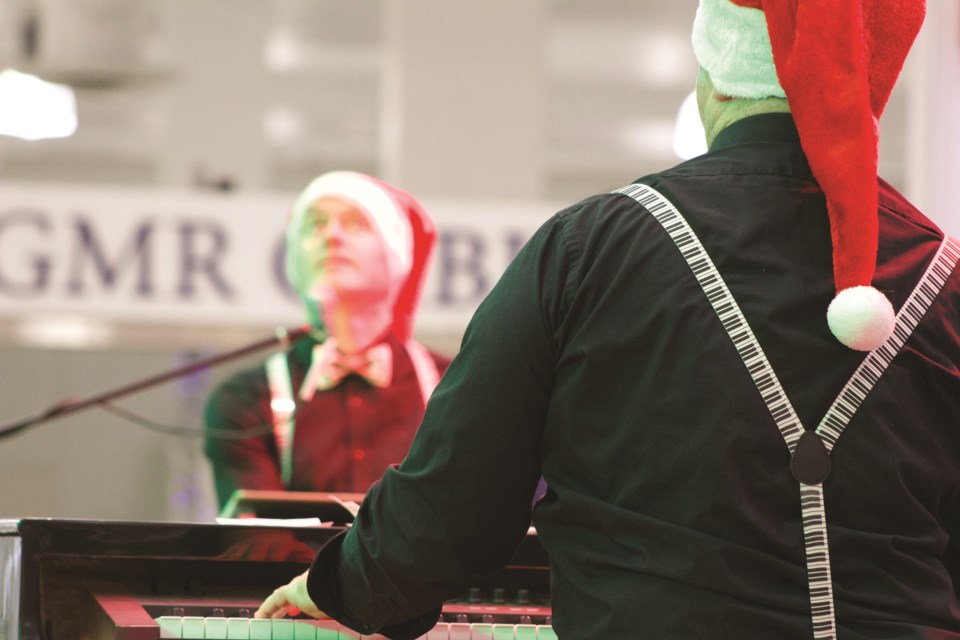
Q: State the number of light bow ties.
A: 1